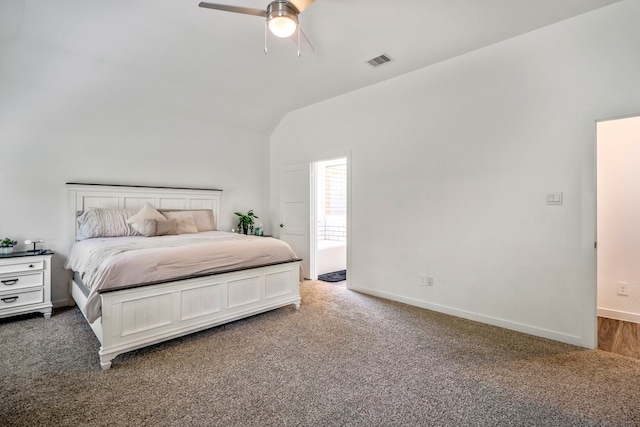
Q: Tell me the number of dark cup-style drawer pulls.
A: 2